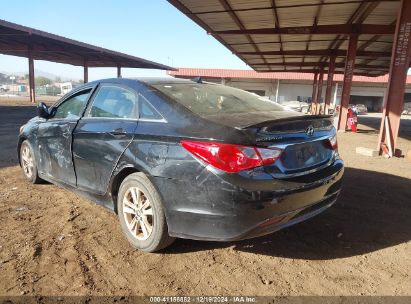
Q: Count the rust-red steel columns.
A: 8